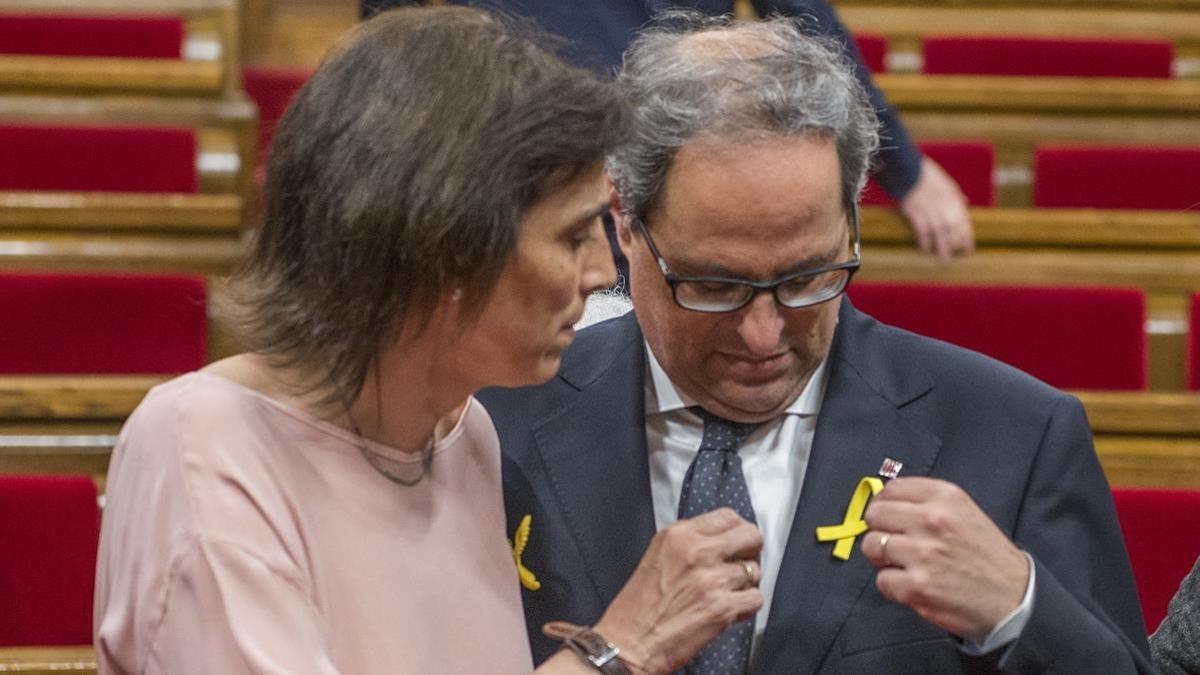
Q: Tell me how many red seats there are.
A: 12